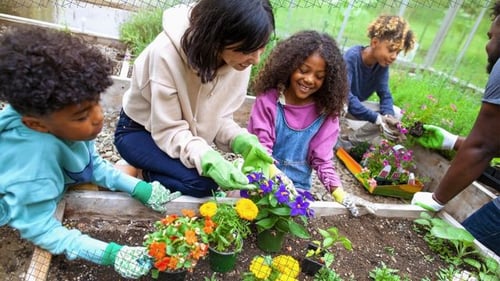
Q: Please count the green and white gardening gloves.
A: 4